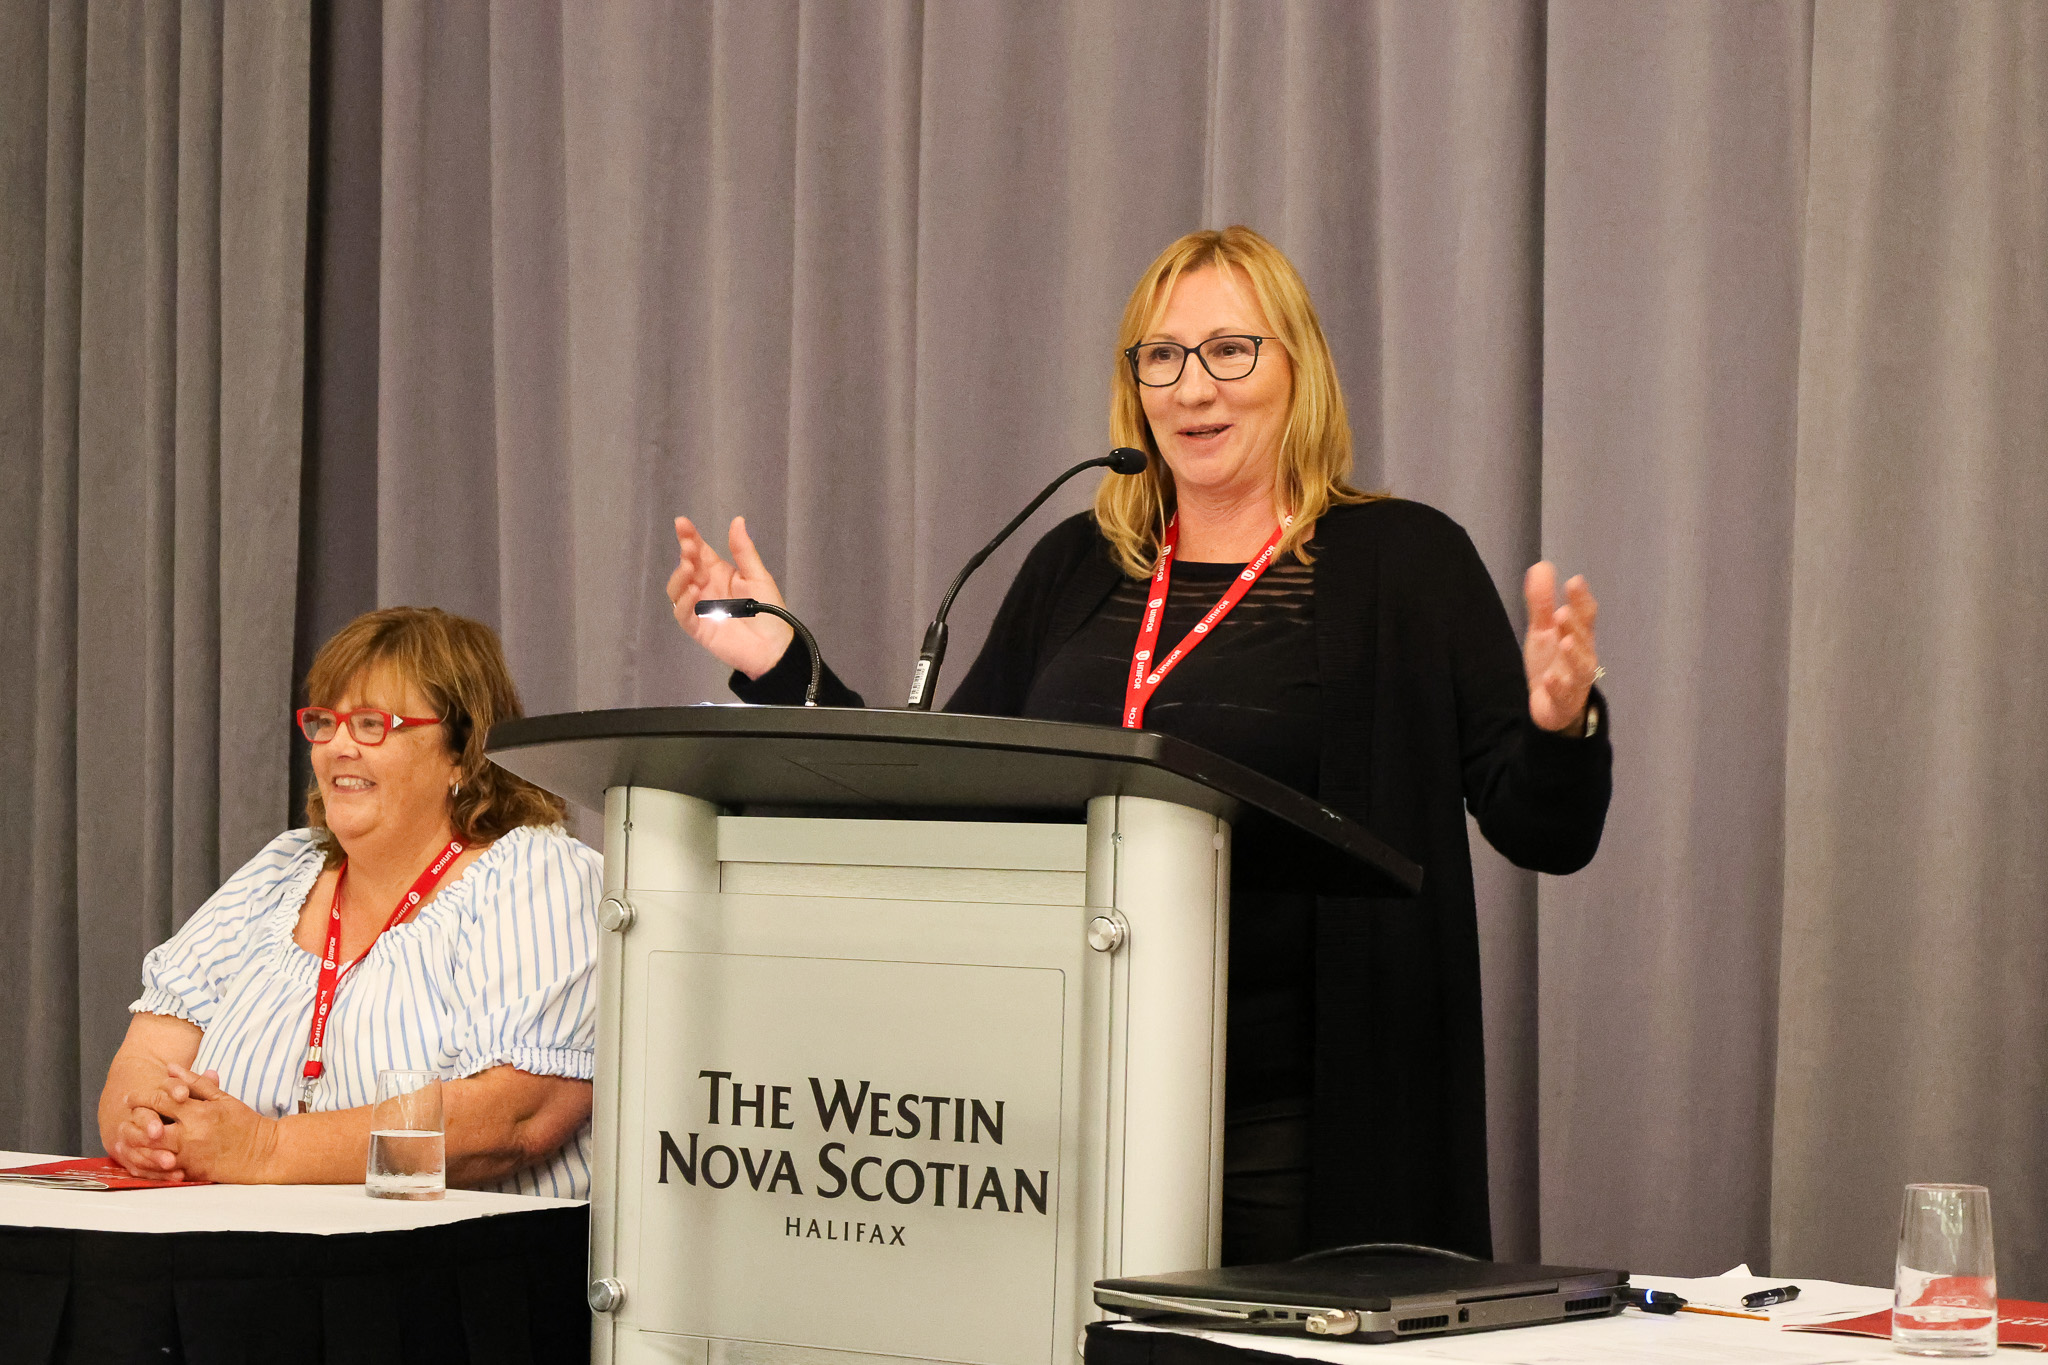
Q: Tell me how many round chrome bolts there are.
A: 3